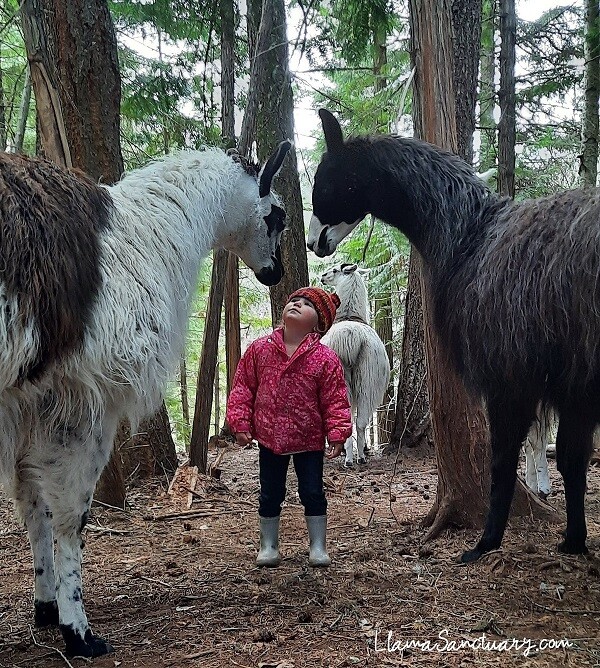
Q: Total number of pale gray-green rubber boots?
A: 2